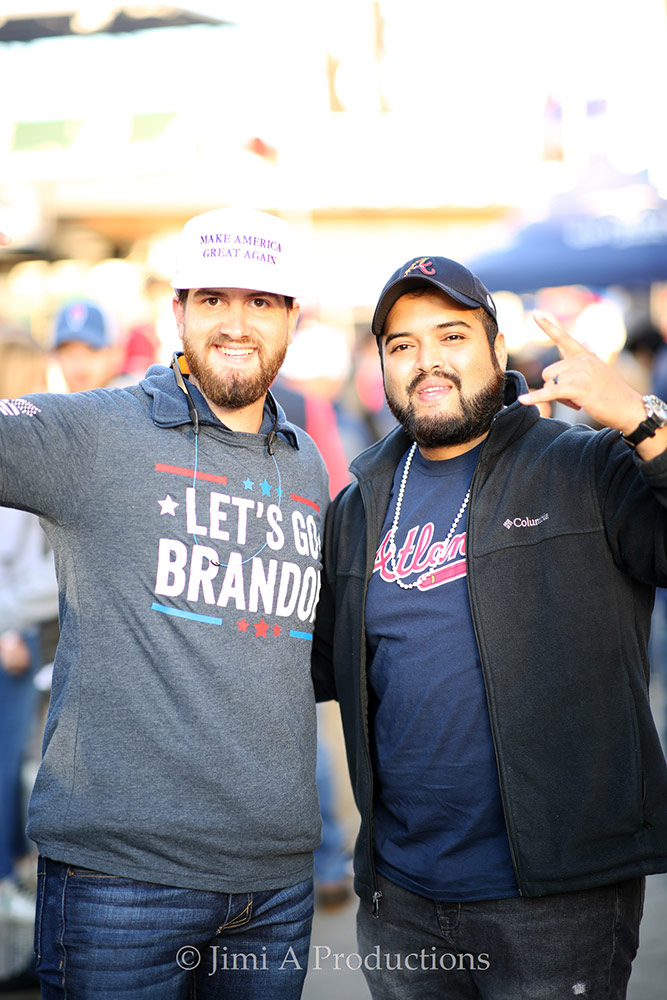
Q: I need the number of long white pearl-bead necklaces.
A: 1